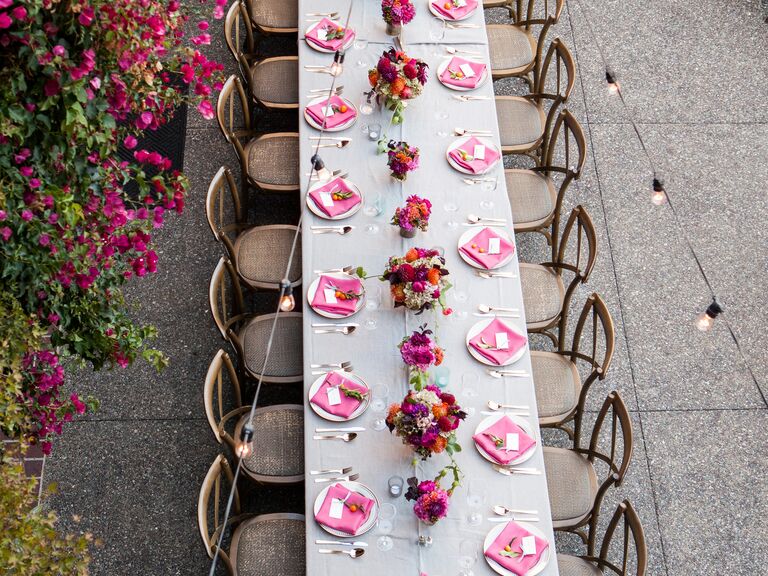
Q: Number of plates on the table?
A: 13